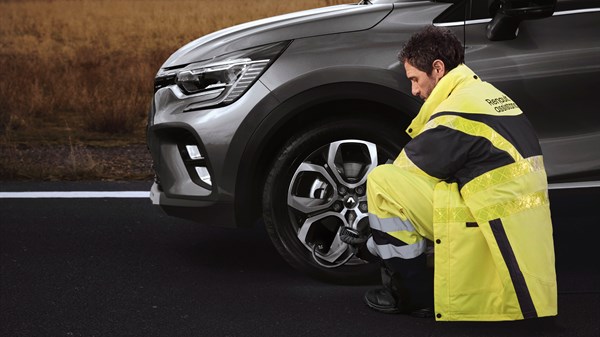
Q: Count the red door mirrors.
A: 0